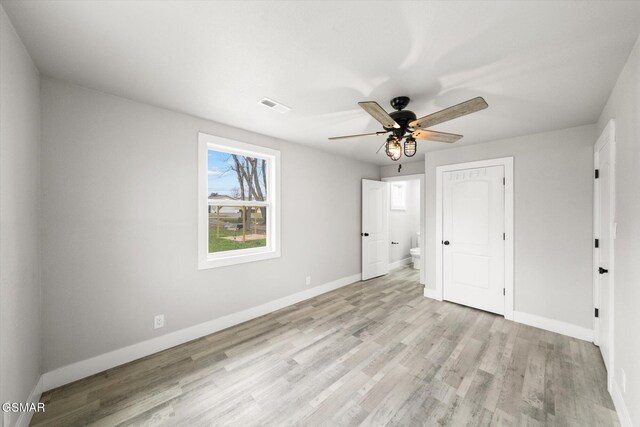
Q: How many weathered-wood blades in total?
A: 5